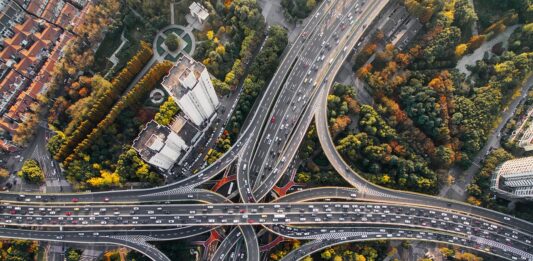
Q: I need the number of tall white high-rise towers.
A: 2